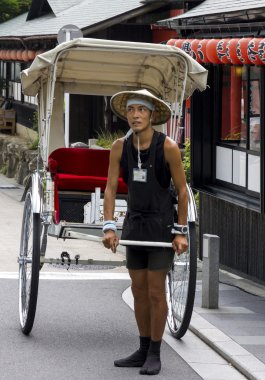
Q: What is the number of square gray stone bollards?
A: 1